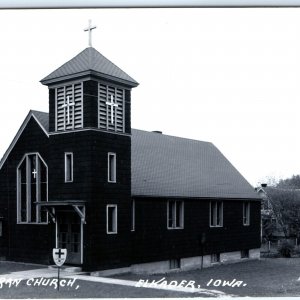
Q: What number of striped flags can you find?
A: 0